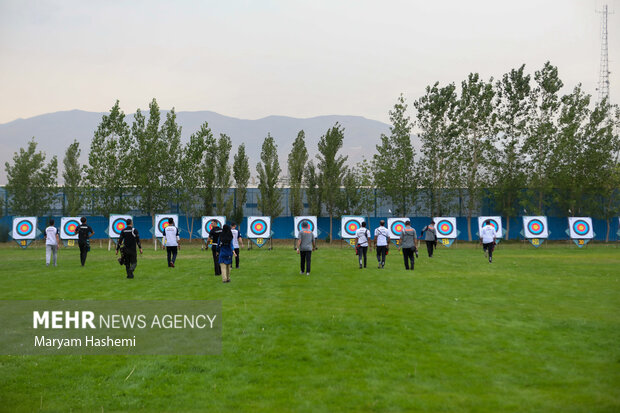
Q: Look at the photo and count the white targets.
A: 13